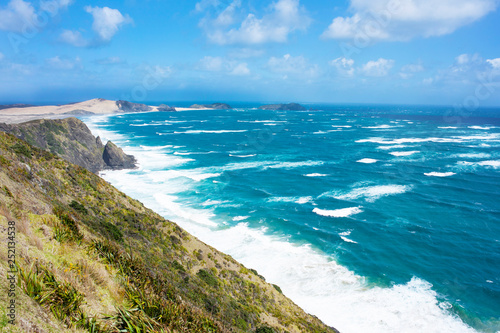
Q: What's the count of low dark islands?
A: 2